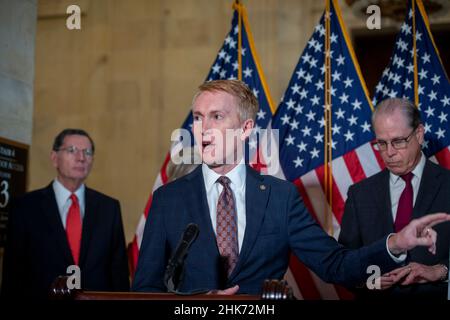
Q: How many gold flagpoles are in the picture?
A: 3